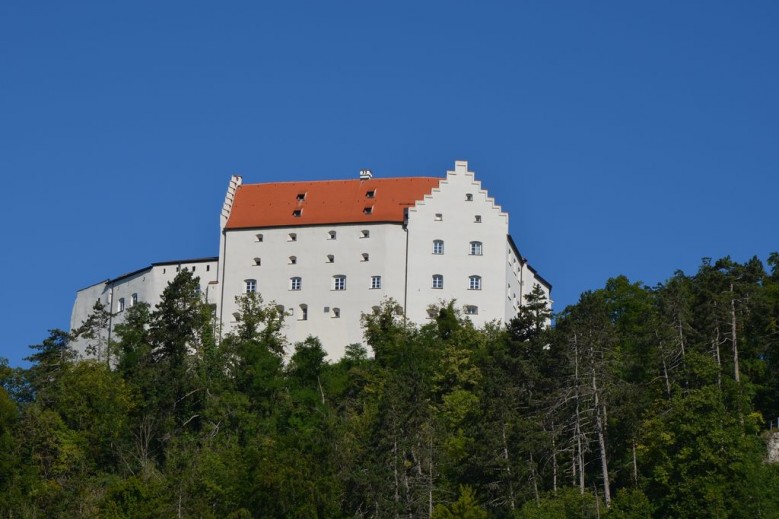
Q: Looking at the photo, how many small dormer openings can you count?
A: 4